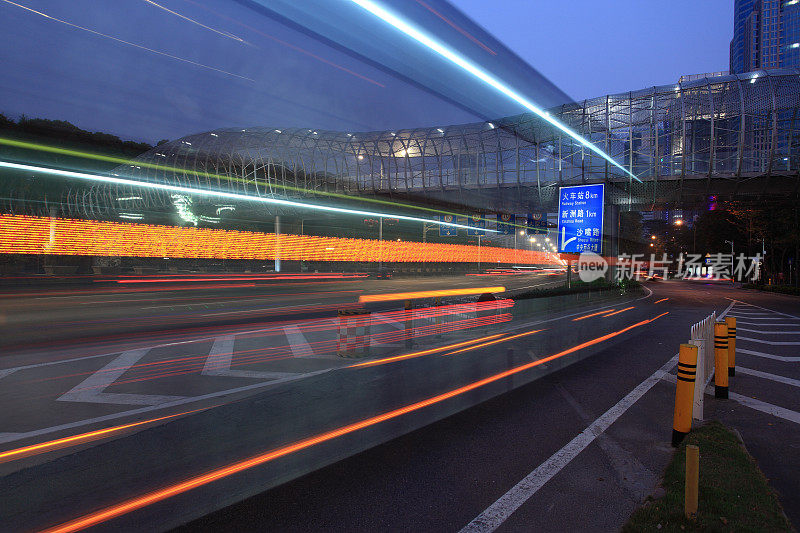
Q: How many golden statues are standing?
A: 0